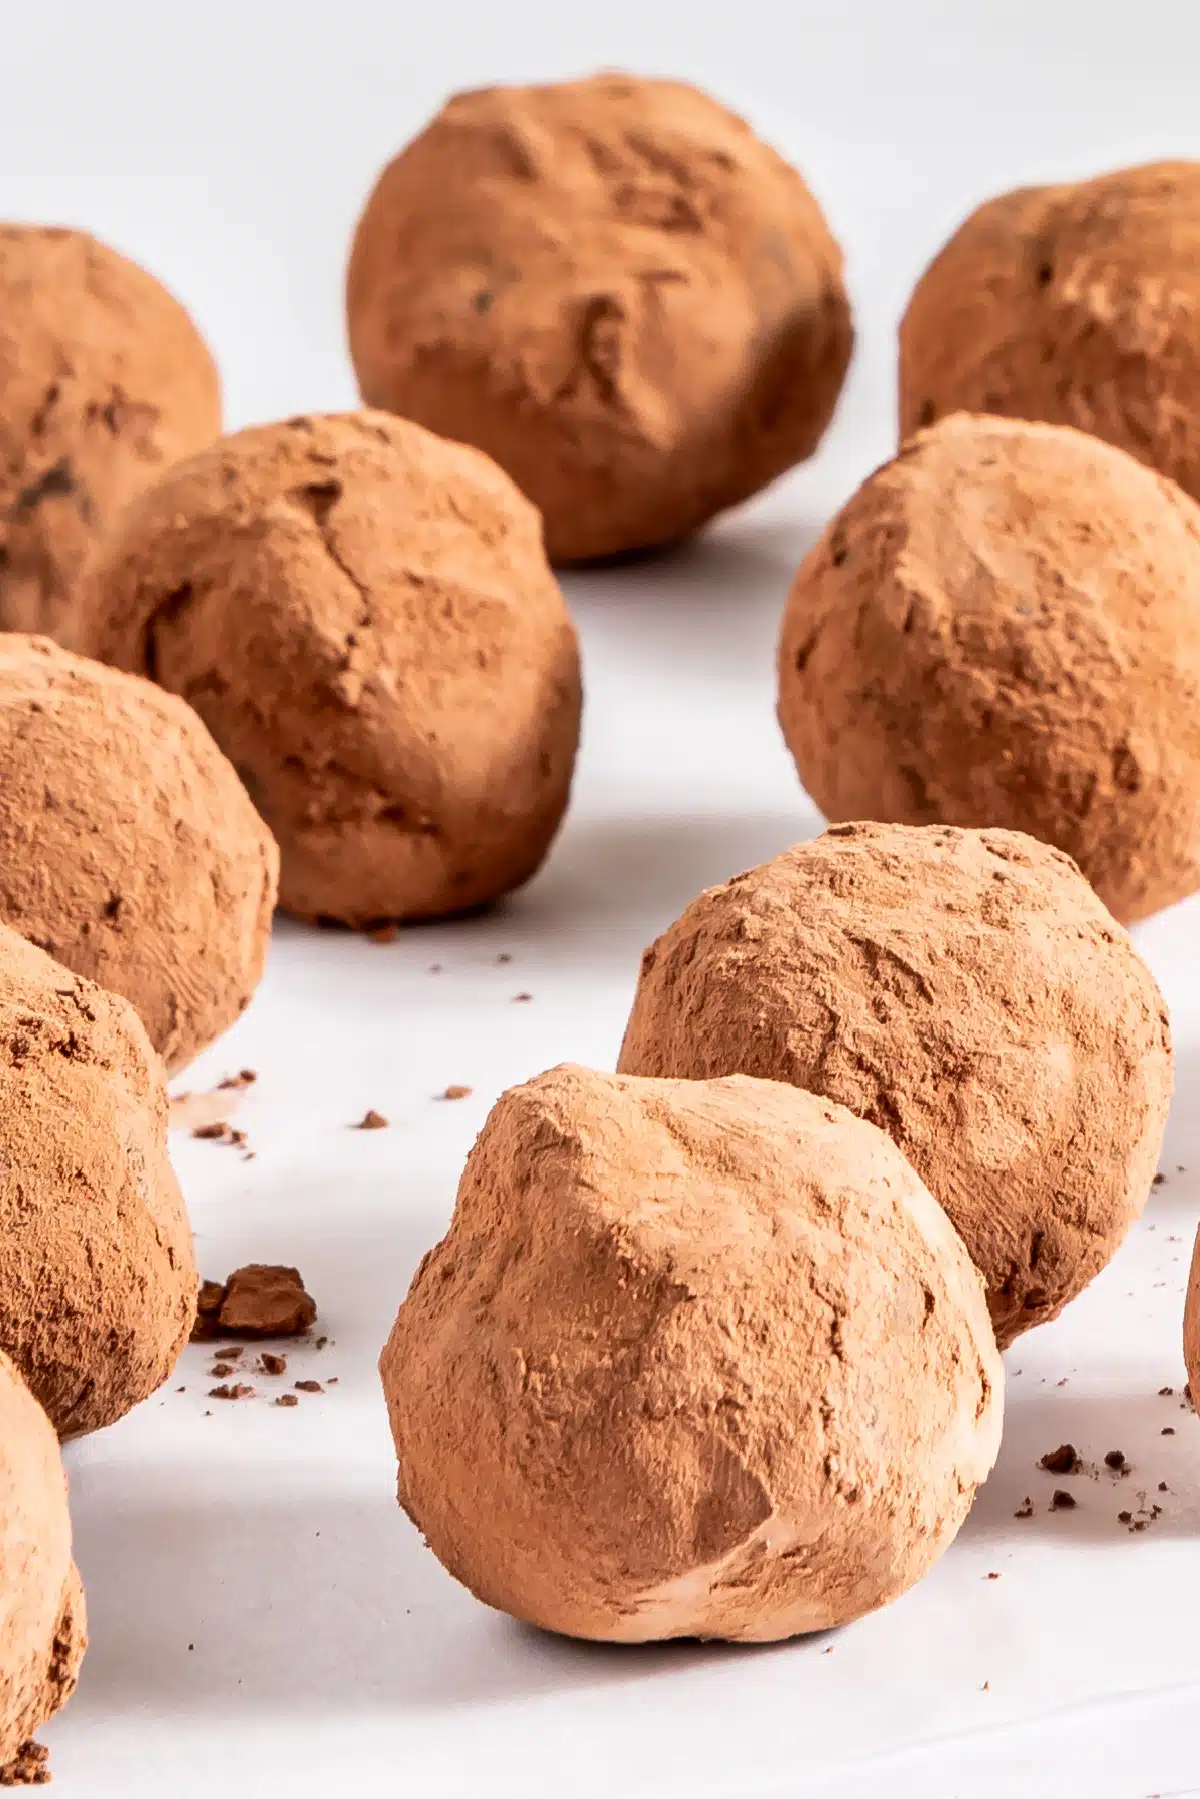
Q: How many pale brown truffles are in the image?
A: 11